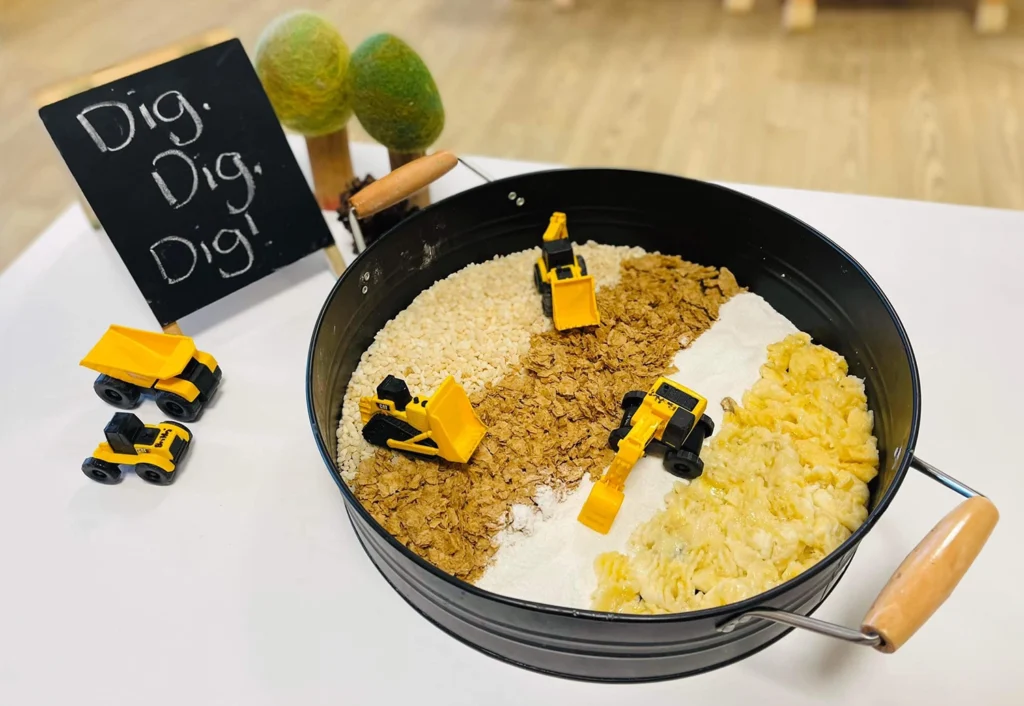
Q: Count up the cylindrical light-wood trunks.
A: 2